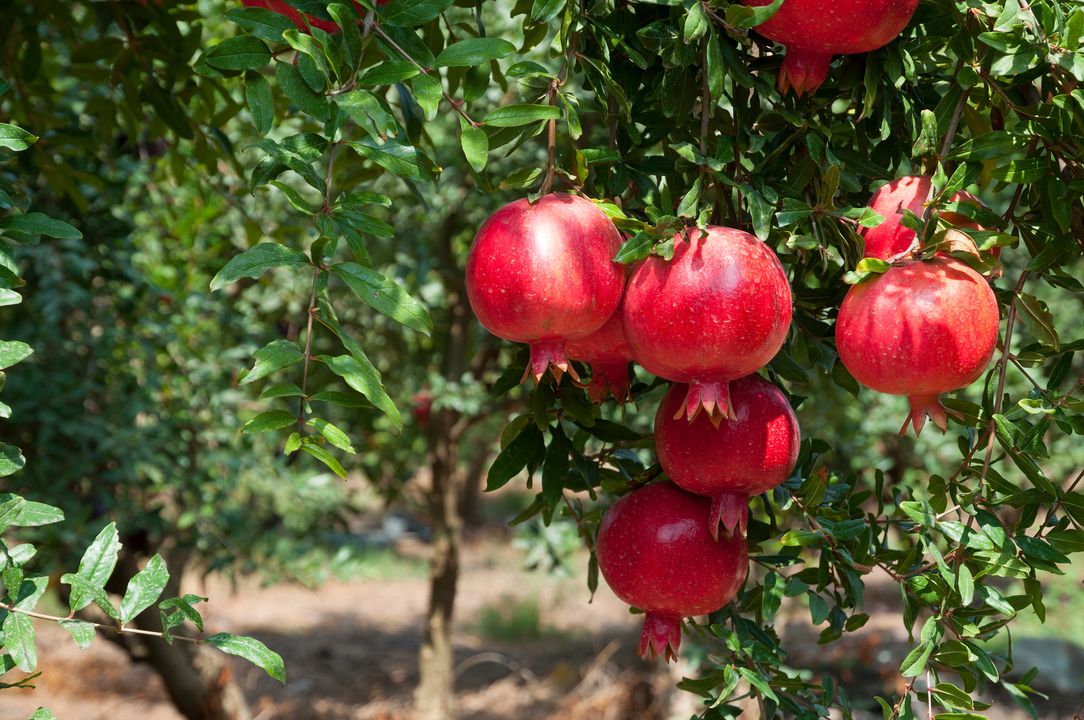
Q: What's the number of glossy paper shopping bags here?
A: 0